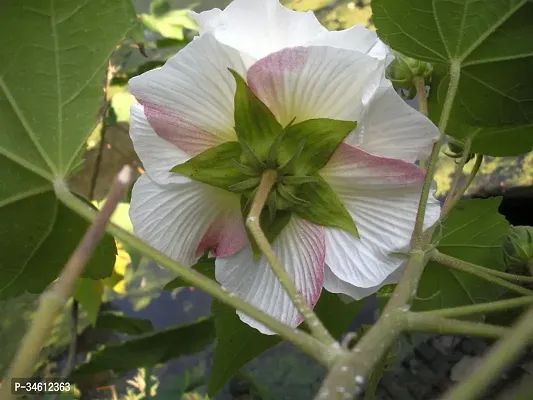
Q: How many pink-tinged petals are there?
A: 5